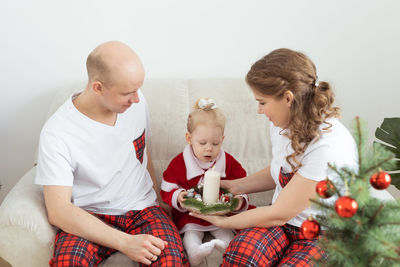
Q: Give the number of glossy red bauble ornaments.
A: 4